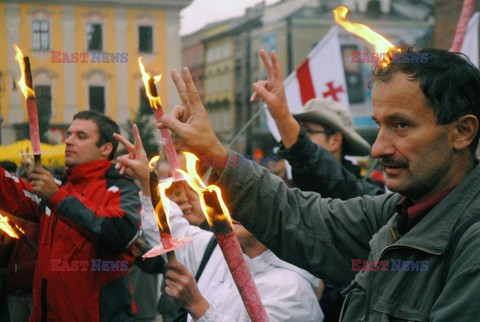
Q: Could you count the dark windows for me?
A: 6